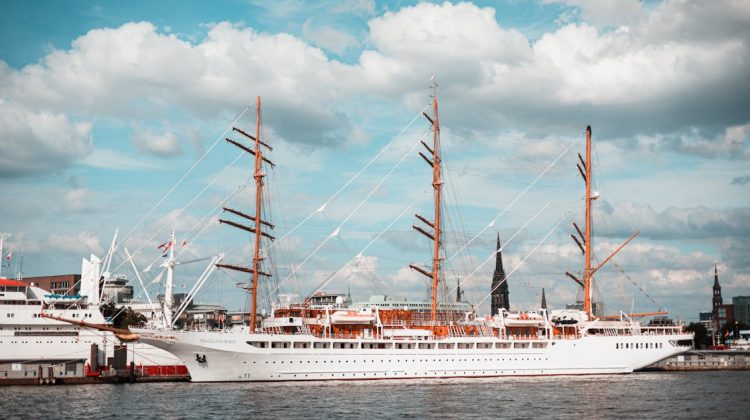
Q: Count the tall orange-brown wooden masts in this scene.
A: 3